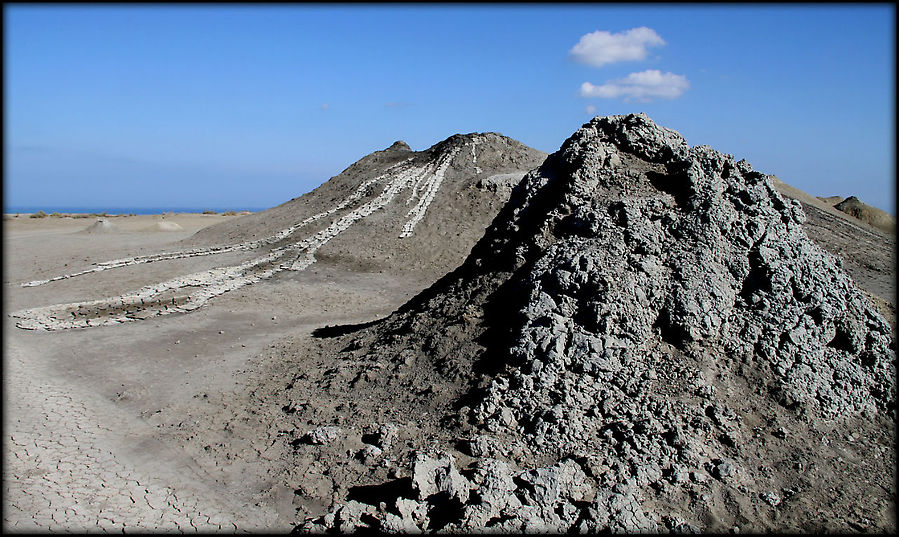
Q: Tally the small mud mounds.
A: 2